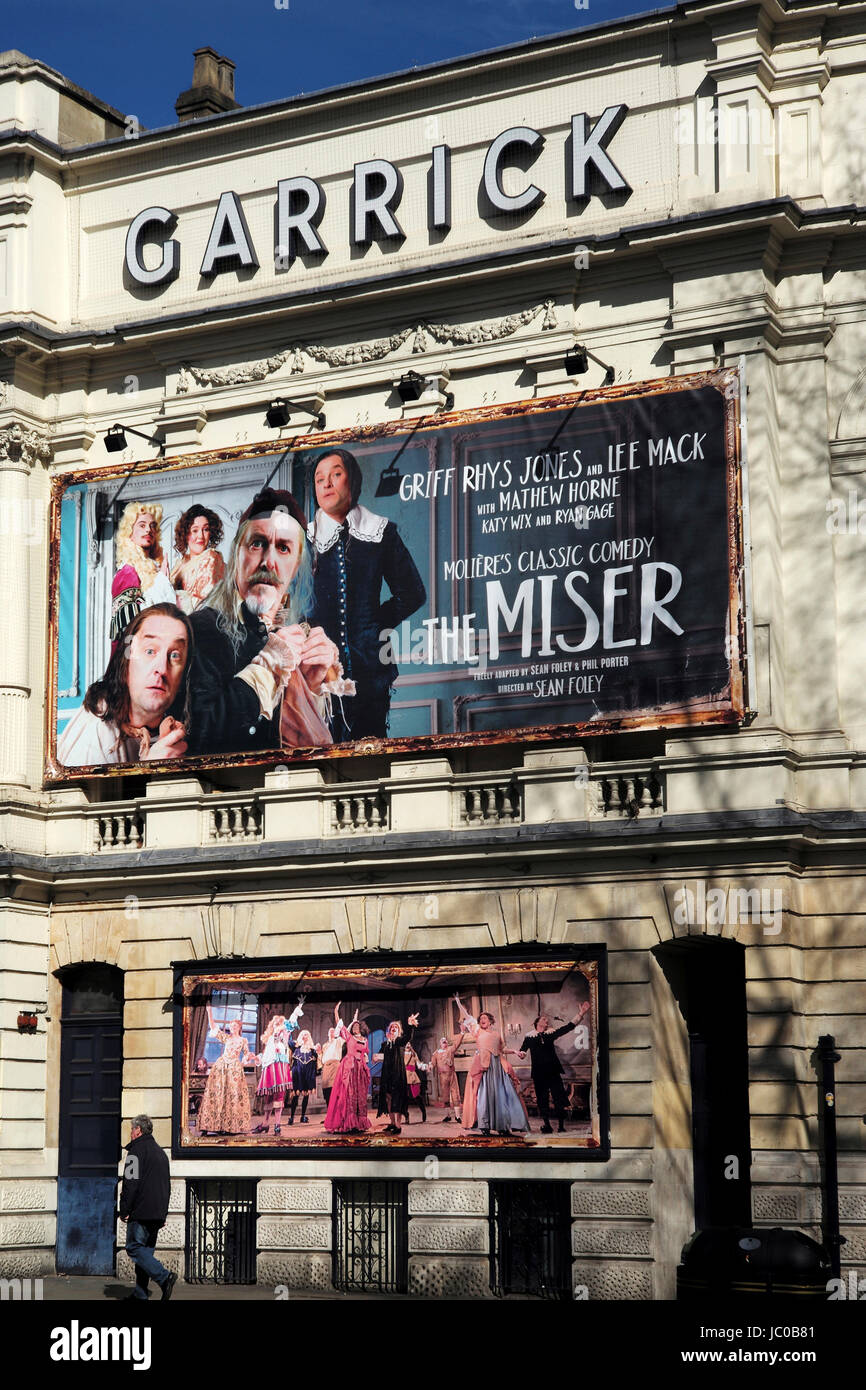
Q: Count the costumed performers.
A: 15